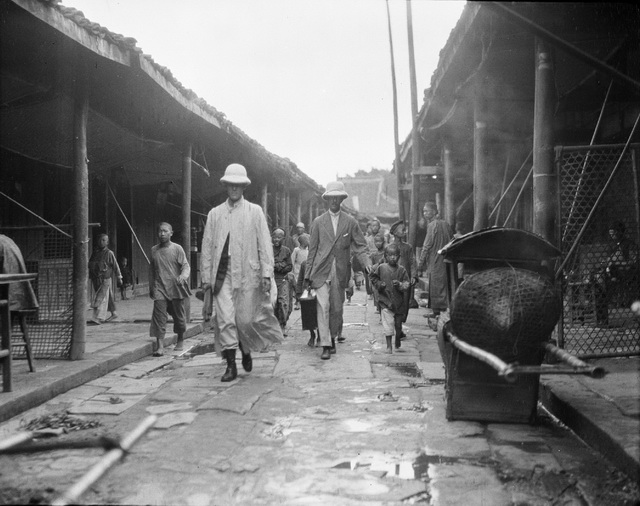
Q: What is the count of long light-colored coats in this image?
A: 1